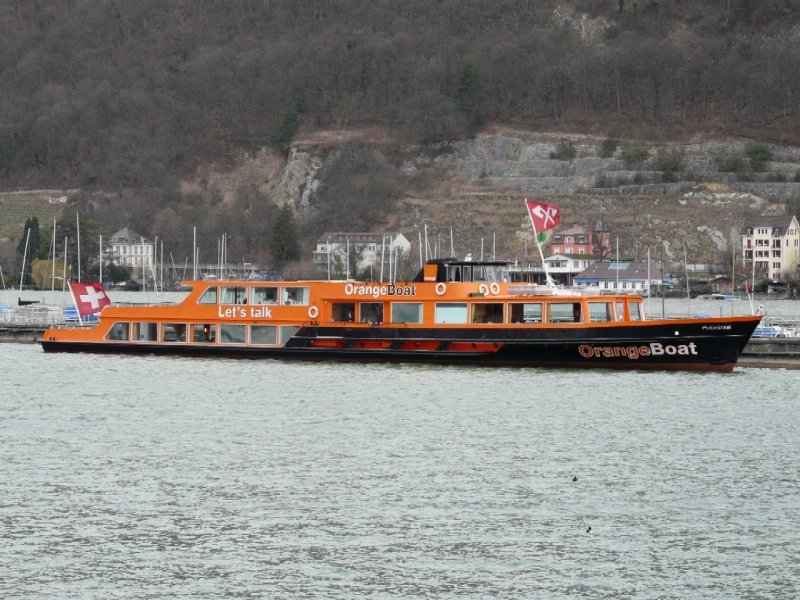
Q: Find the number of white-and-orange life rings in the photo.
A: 4